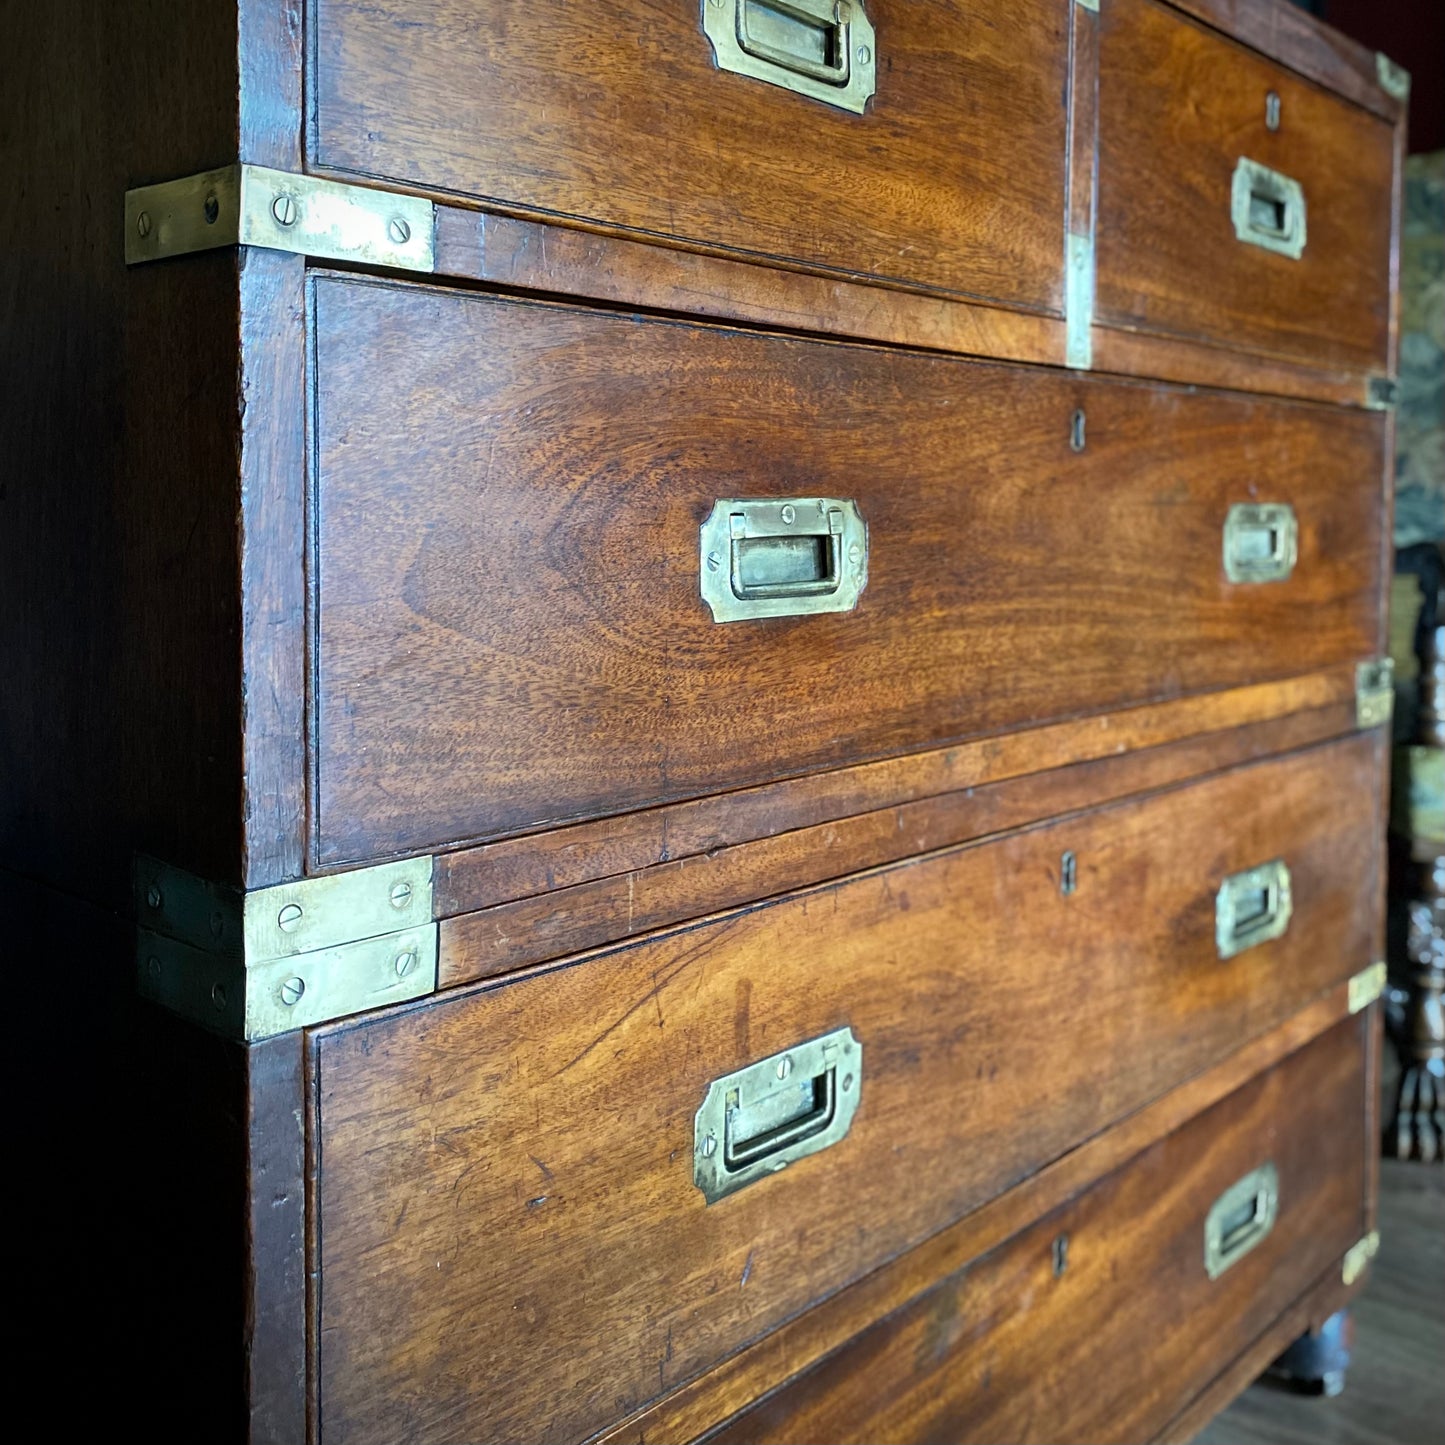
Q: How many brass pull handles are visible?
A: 7